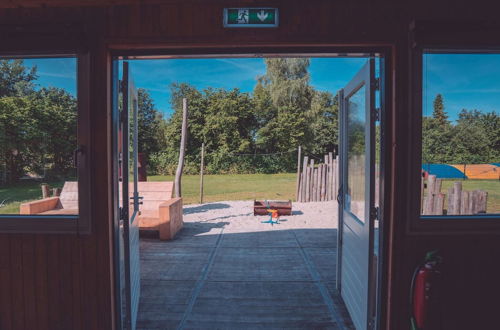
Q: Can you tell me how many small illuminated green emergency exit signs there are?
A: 1